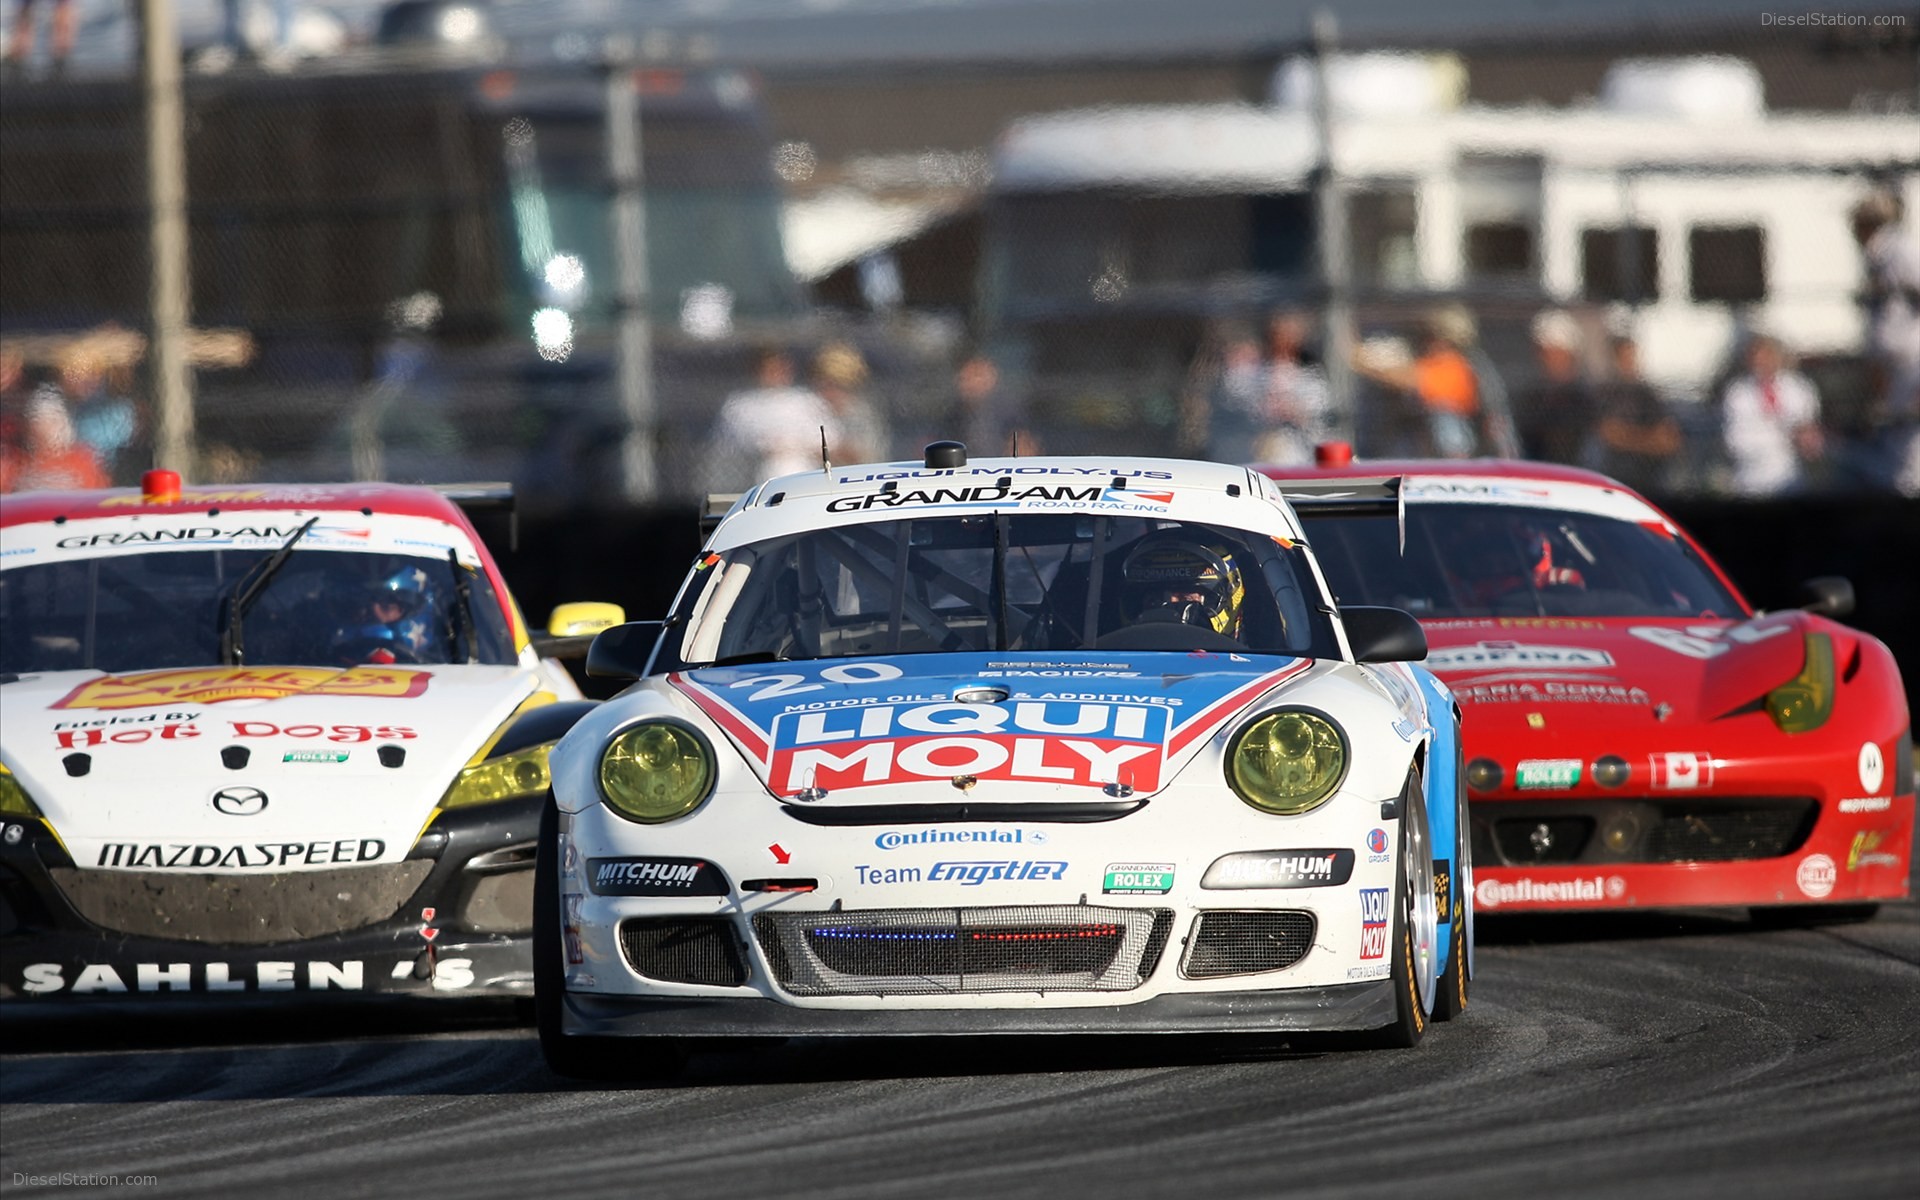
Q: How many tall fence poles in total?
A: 3